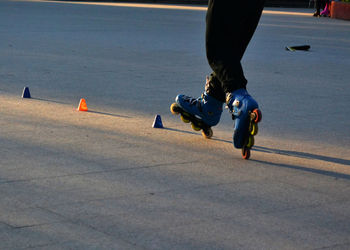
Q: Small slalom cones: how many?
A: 3